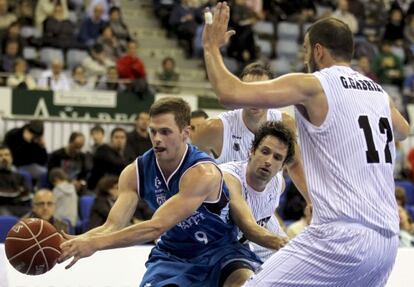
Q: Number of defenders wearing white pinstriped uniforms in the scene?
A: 3